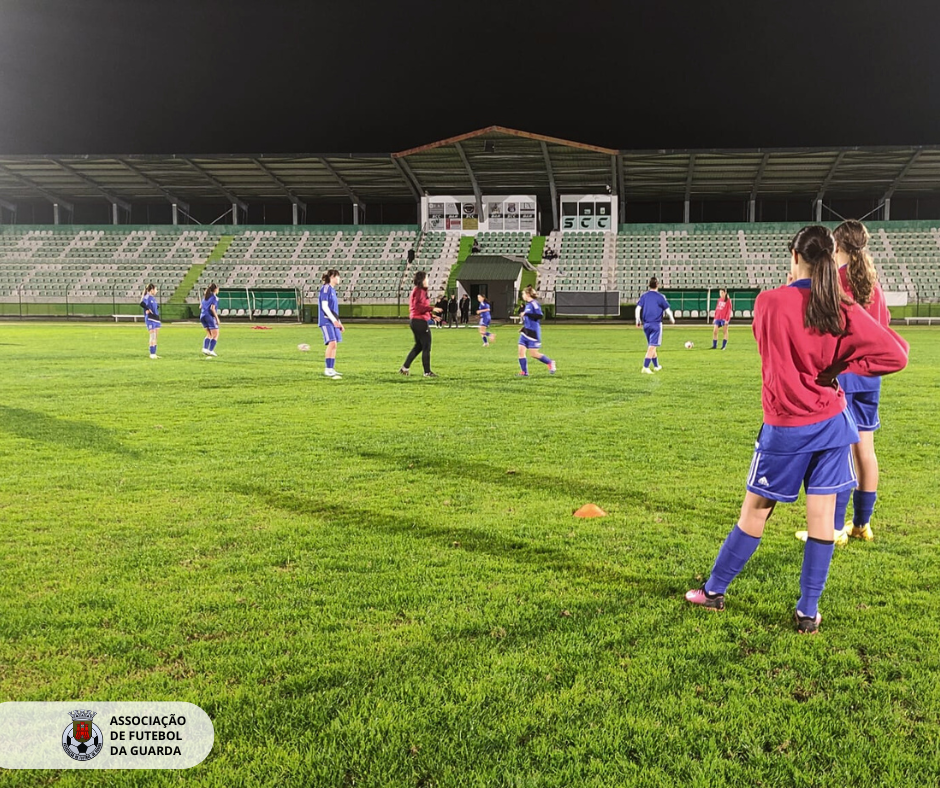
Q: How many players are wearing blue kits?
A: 6